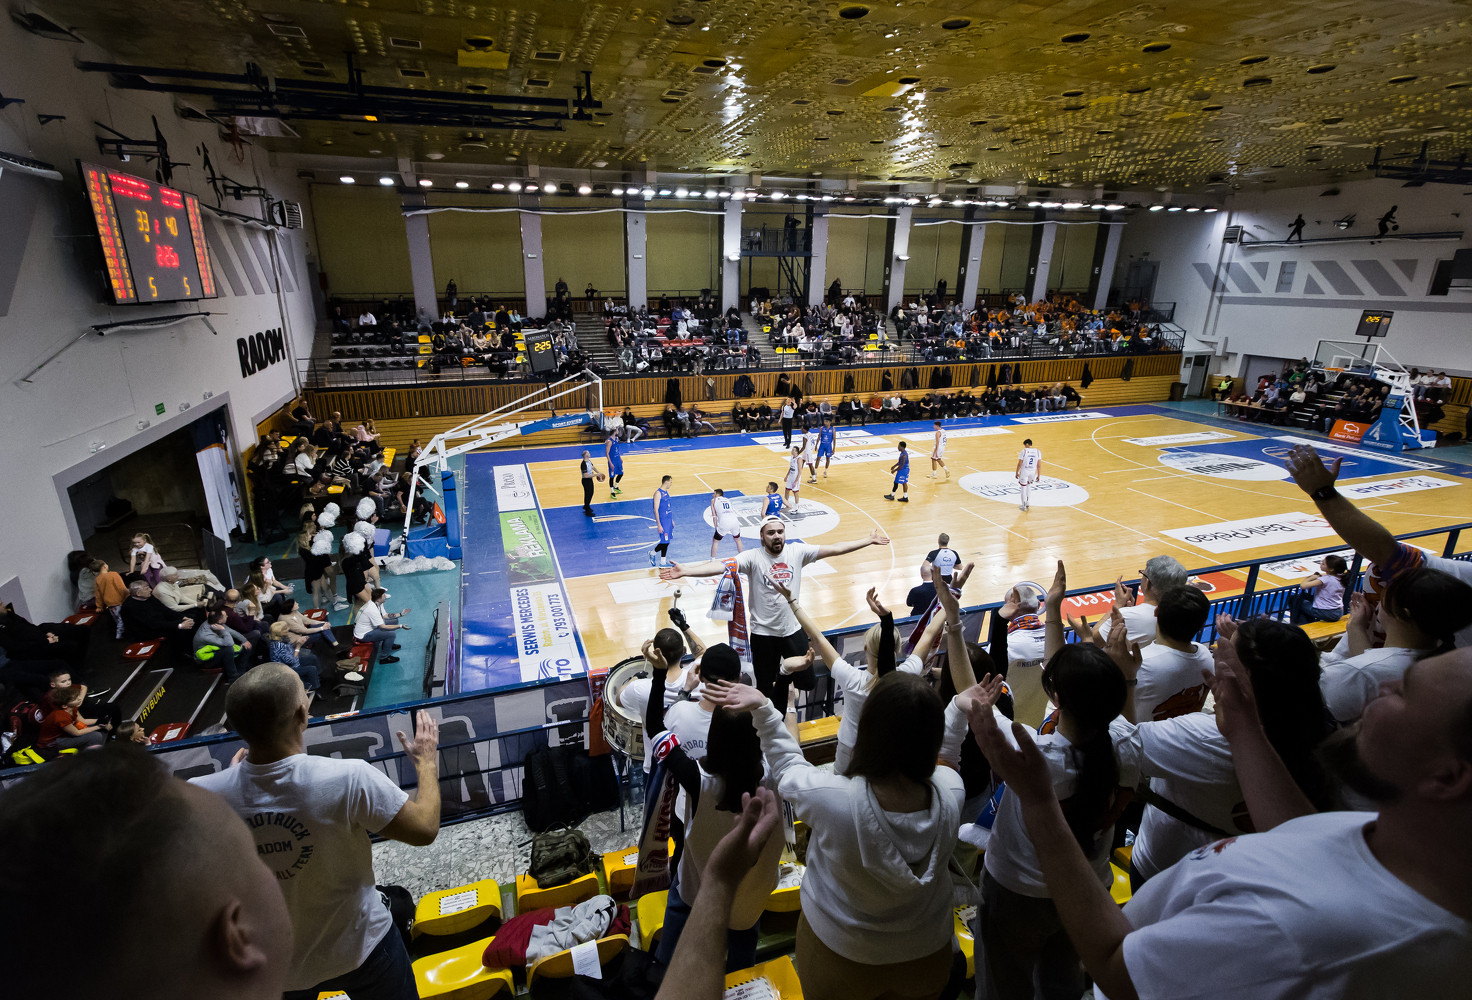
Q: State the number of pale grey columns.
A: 9